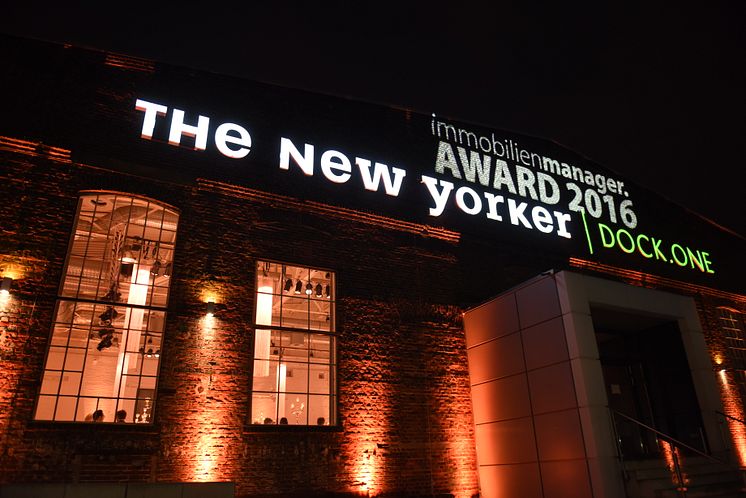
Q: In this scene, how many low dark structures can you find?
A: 1